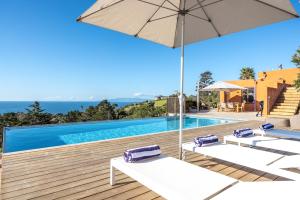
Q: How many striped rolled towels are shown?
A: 4